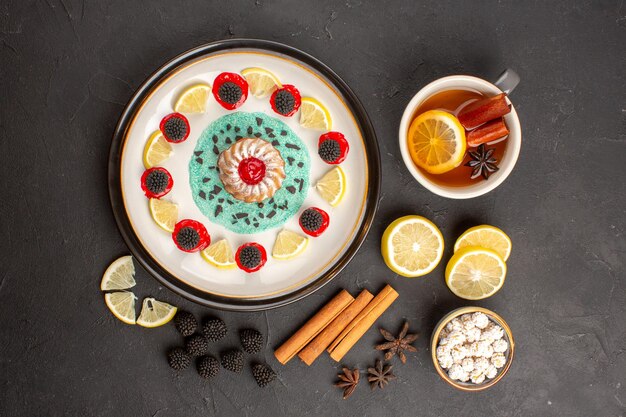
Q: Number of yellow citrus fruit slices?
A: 15